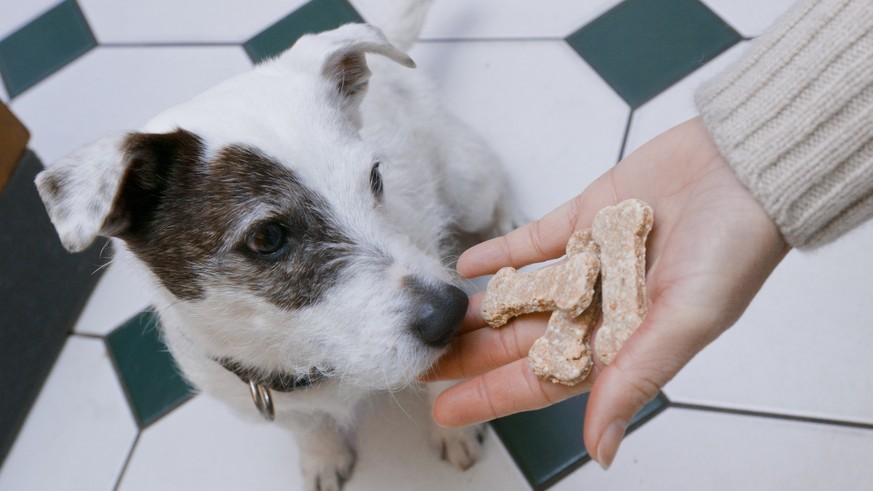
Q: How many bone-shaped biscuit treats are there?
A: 3